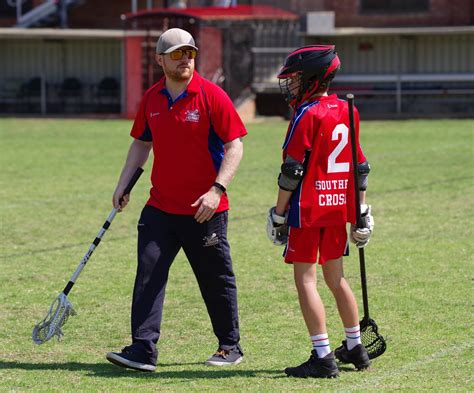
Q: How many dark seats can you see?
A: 3